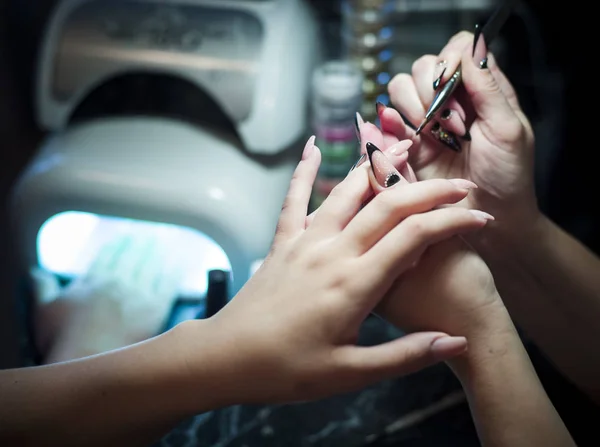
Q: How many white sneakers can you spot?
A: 0